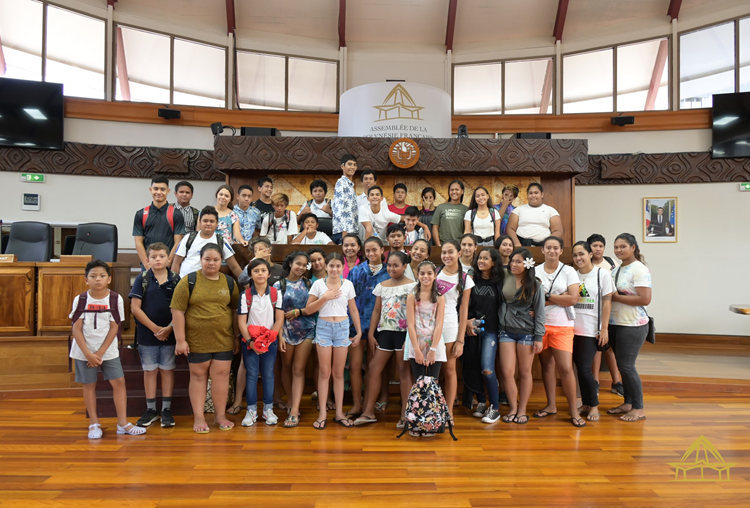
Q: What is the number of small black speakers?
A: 2